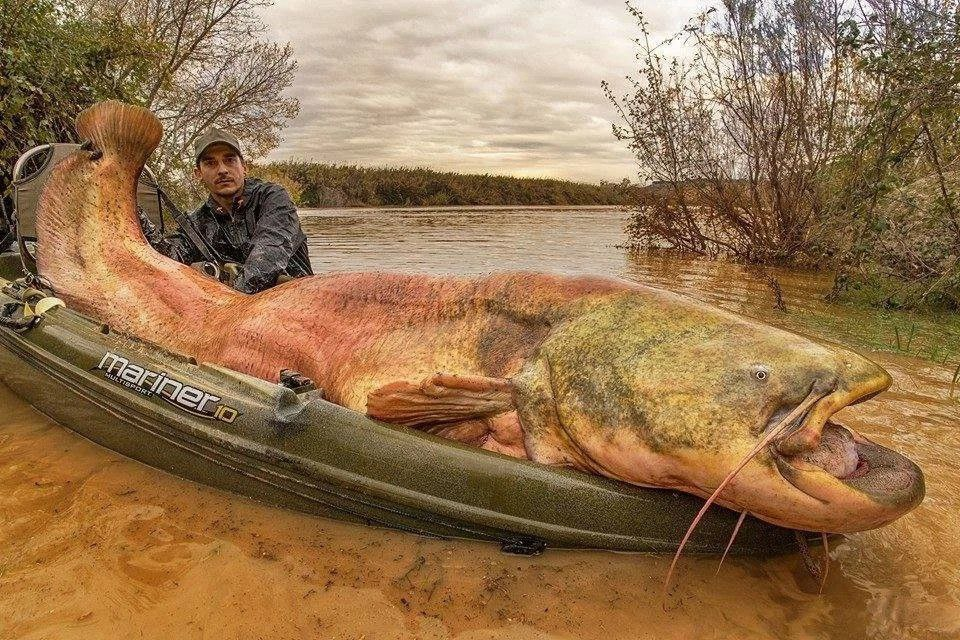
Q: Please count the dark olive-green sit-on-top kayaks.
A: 1